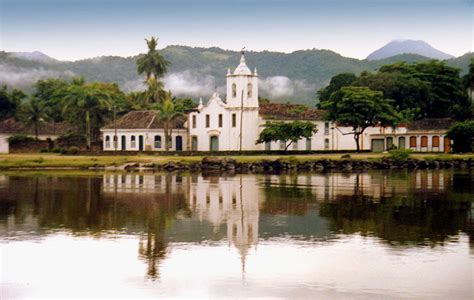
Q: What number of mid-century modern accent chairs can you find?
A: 0